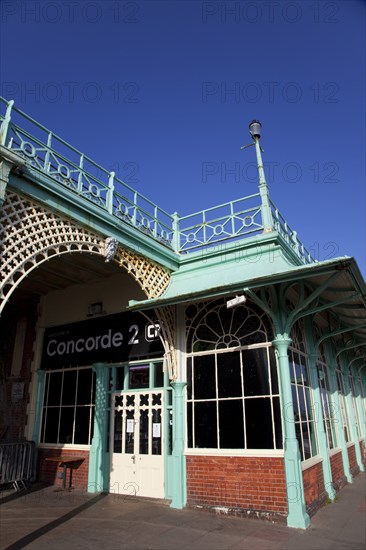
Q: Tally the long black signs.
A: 1